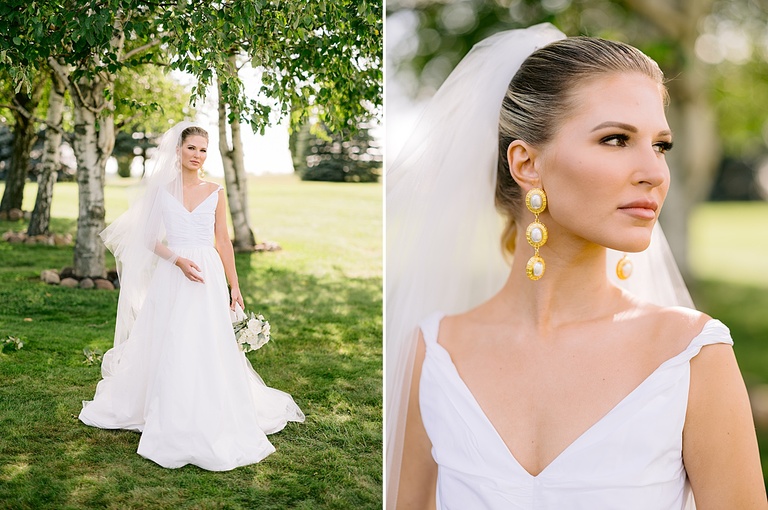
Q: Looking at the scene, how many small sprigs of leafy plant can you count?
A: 2